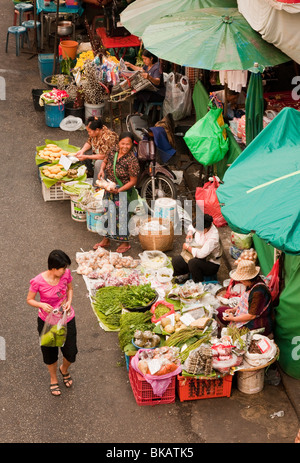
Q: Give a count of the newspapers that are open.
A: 1